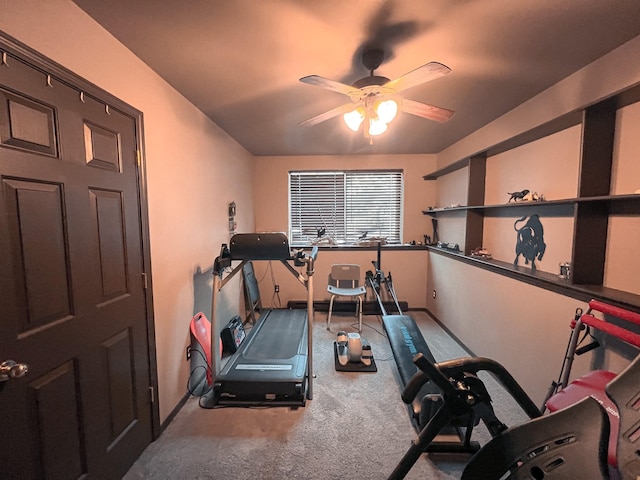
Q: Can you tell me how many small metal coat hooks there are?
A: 4